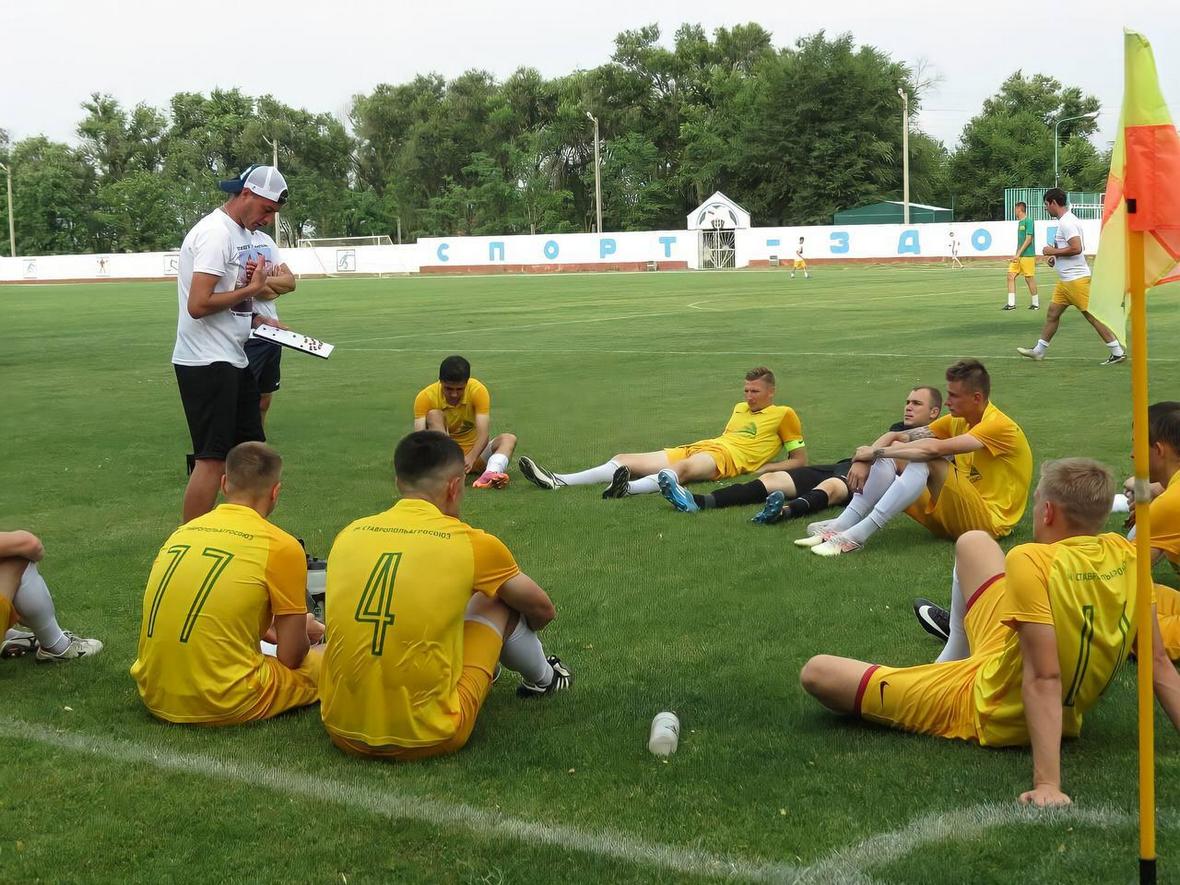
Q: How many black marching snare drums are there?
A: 0